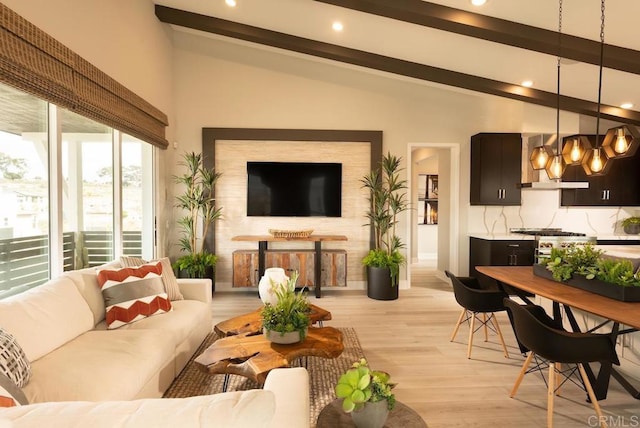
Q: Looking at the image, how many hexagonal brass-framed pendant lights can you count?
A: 5